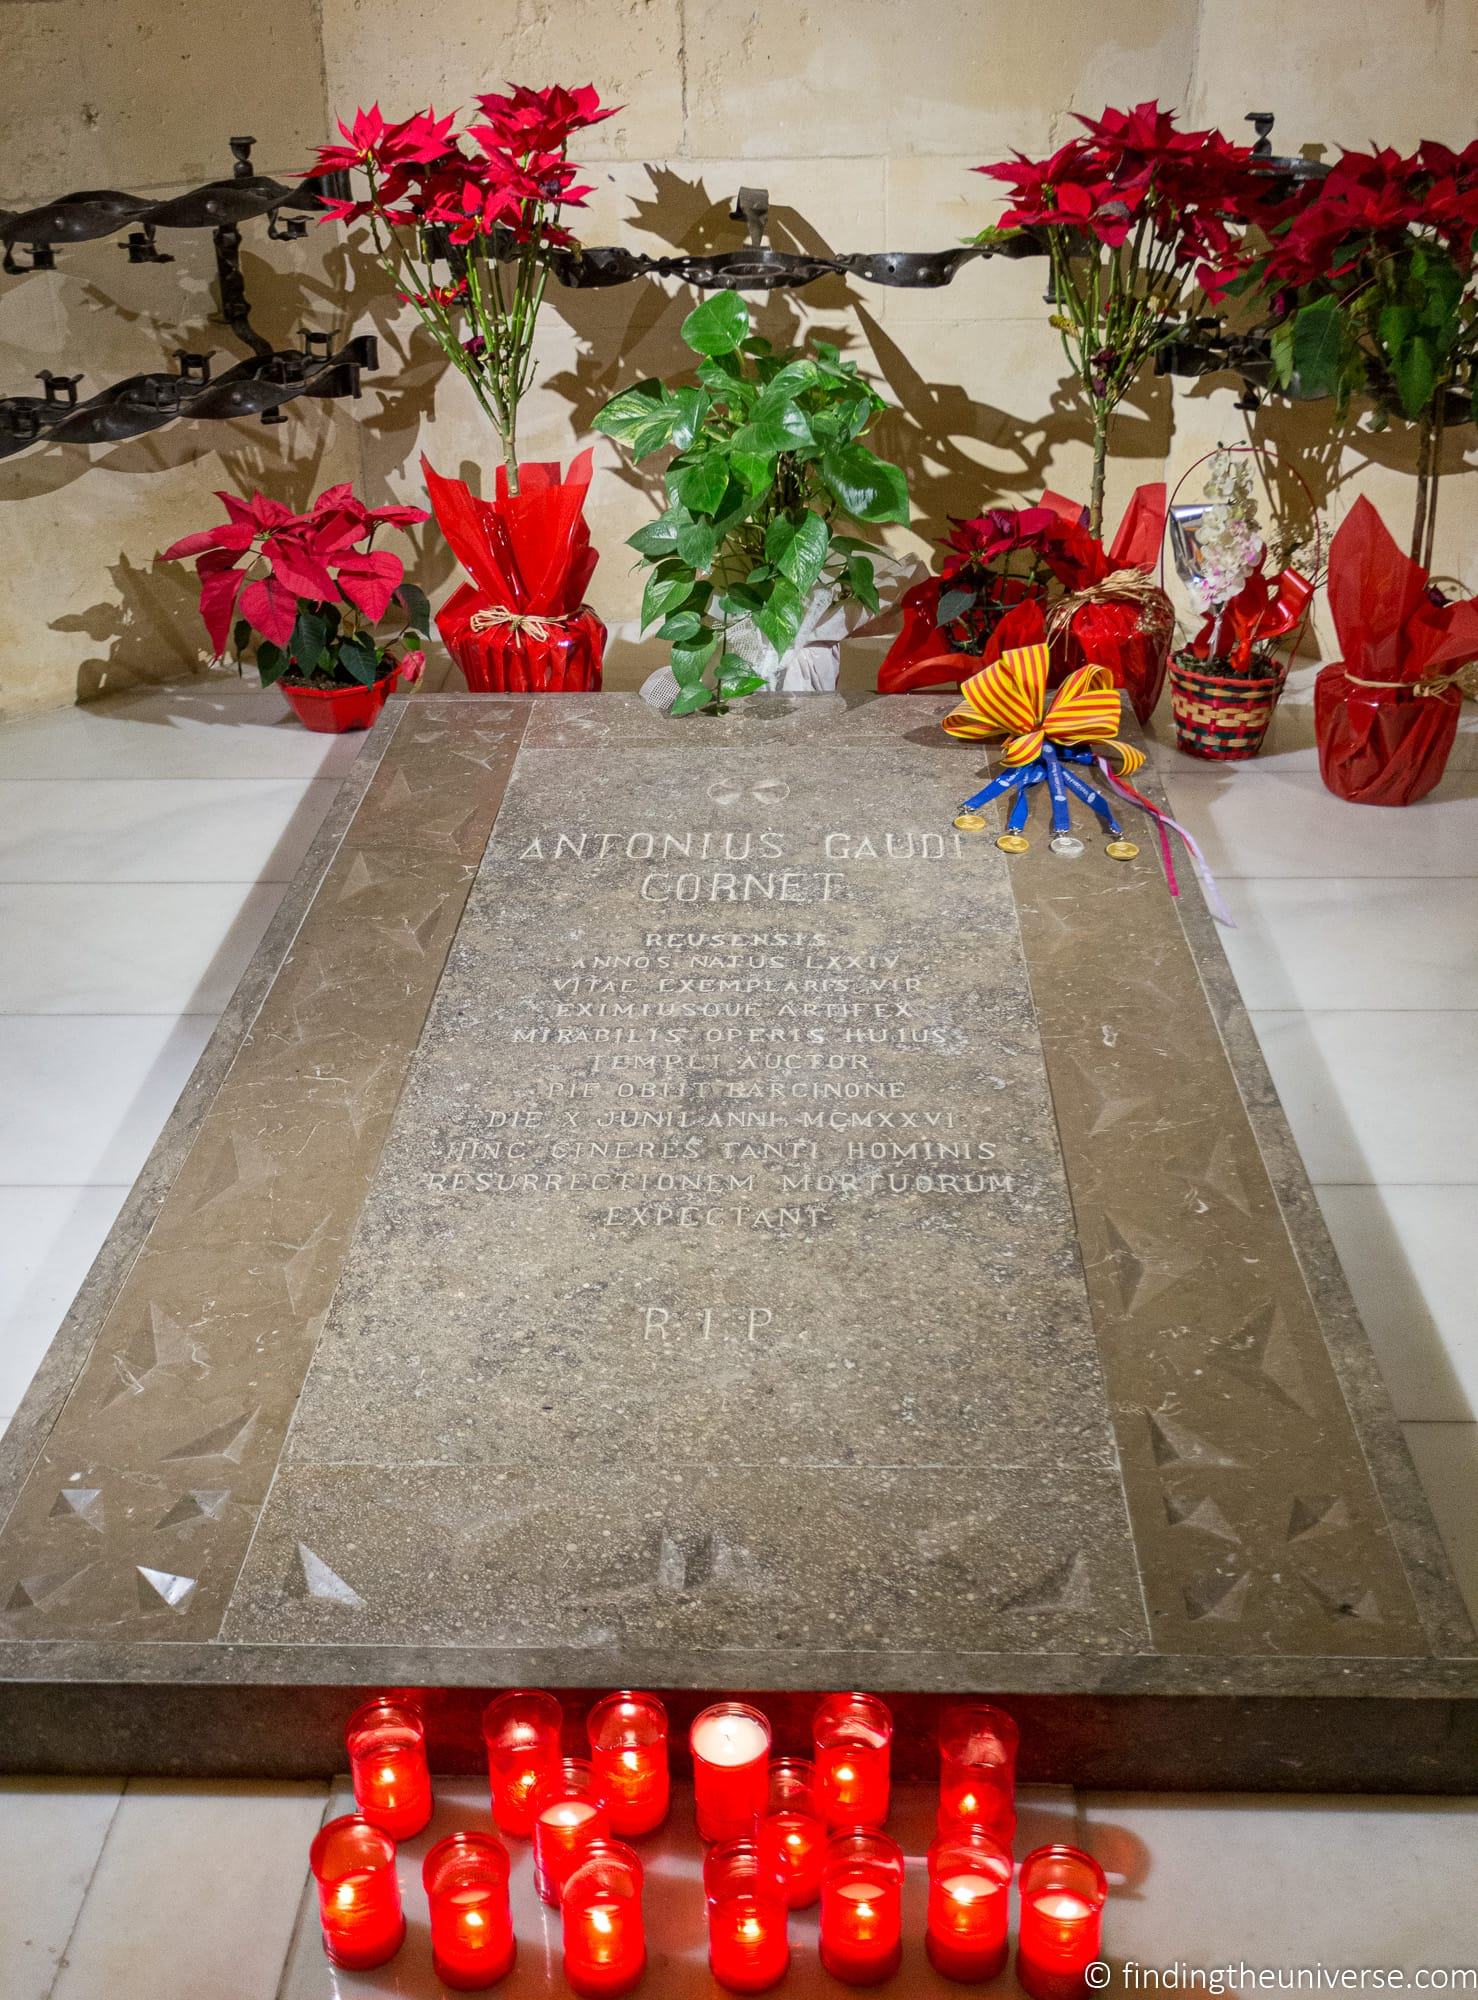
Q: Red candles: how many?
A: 15